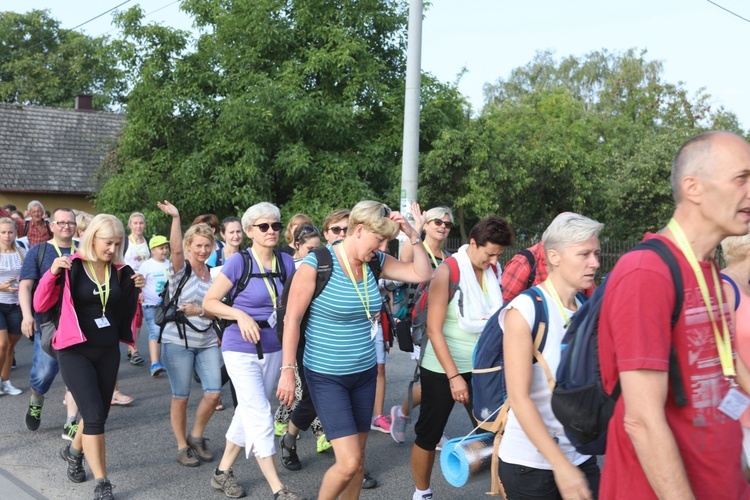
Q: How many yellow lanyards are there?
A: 9